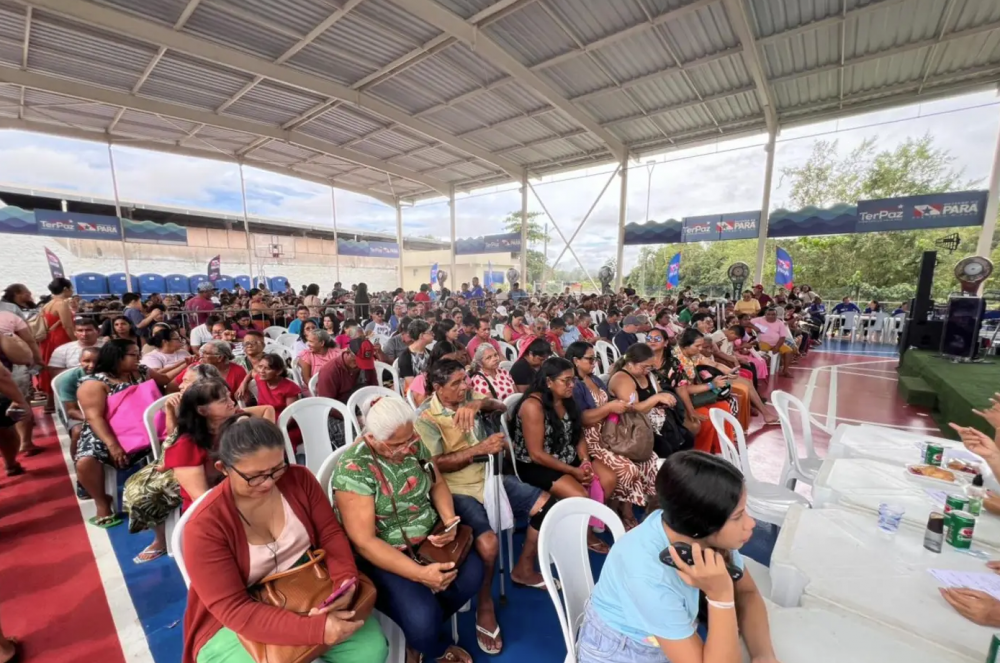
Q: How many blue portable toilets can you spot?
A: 9